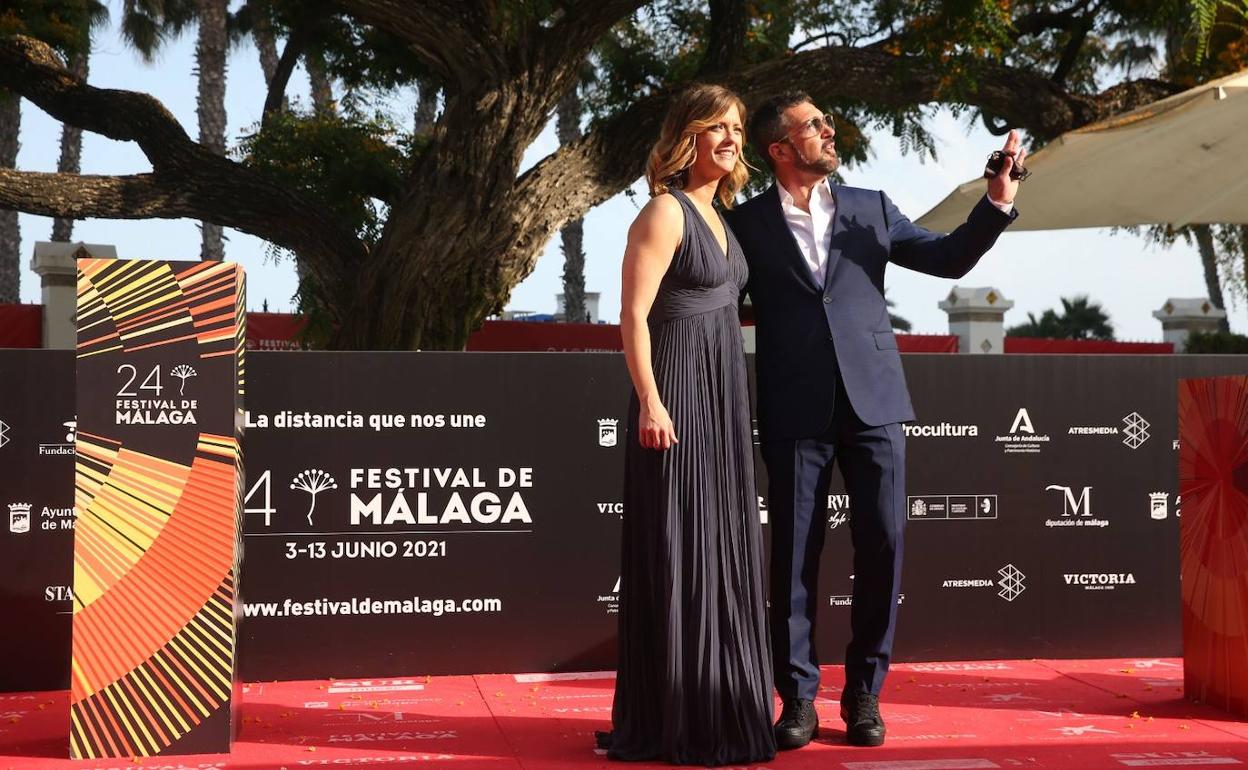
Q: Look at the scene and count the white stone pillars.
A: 3